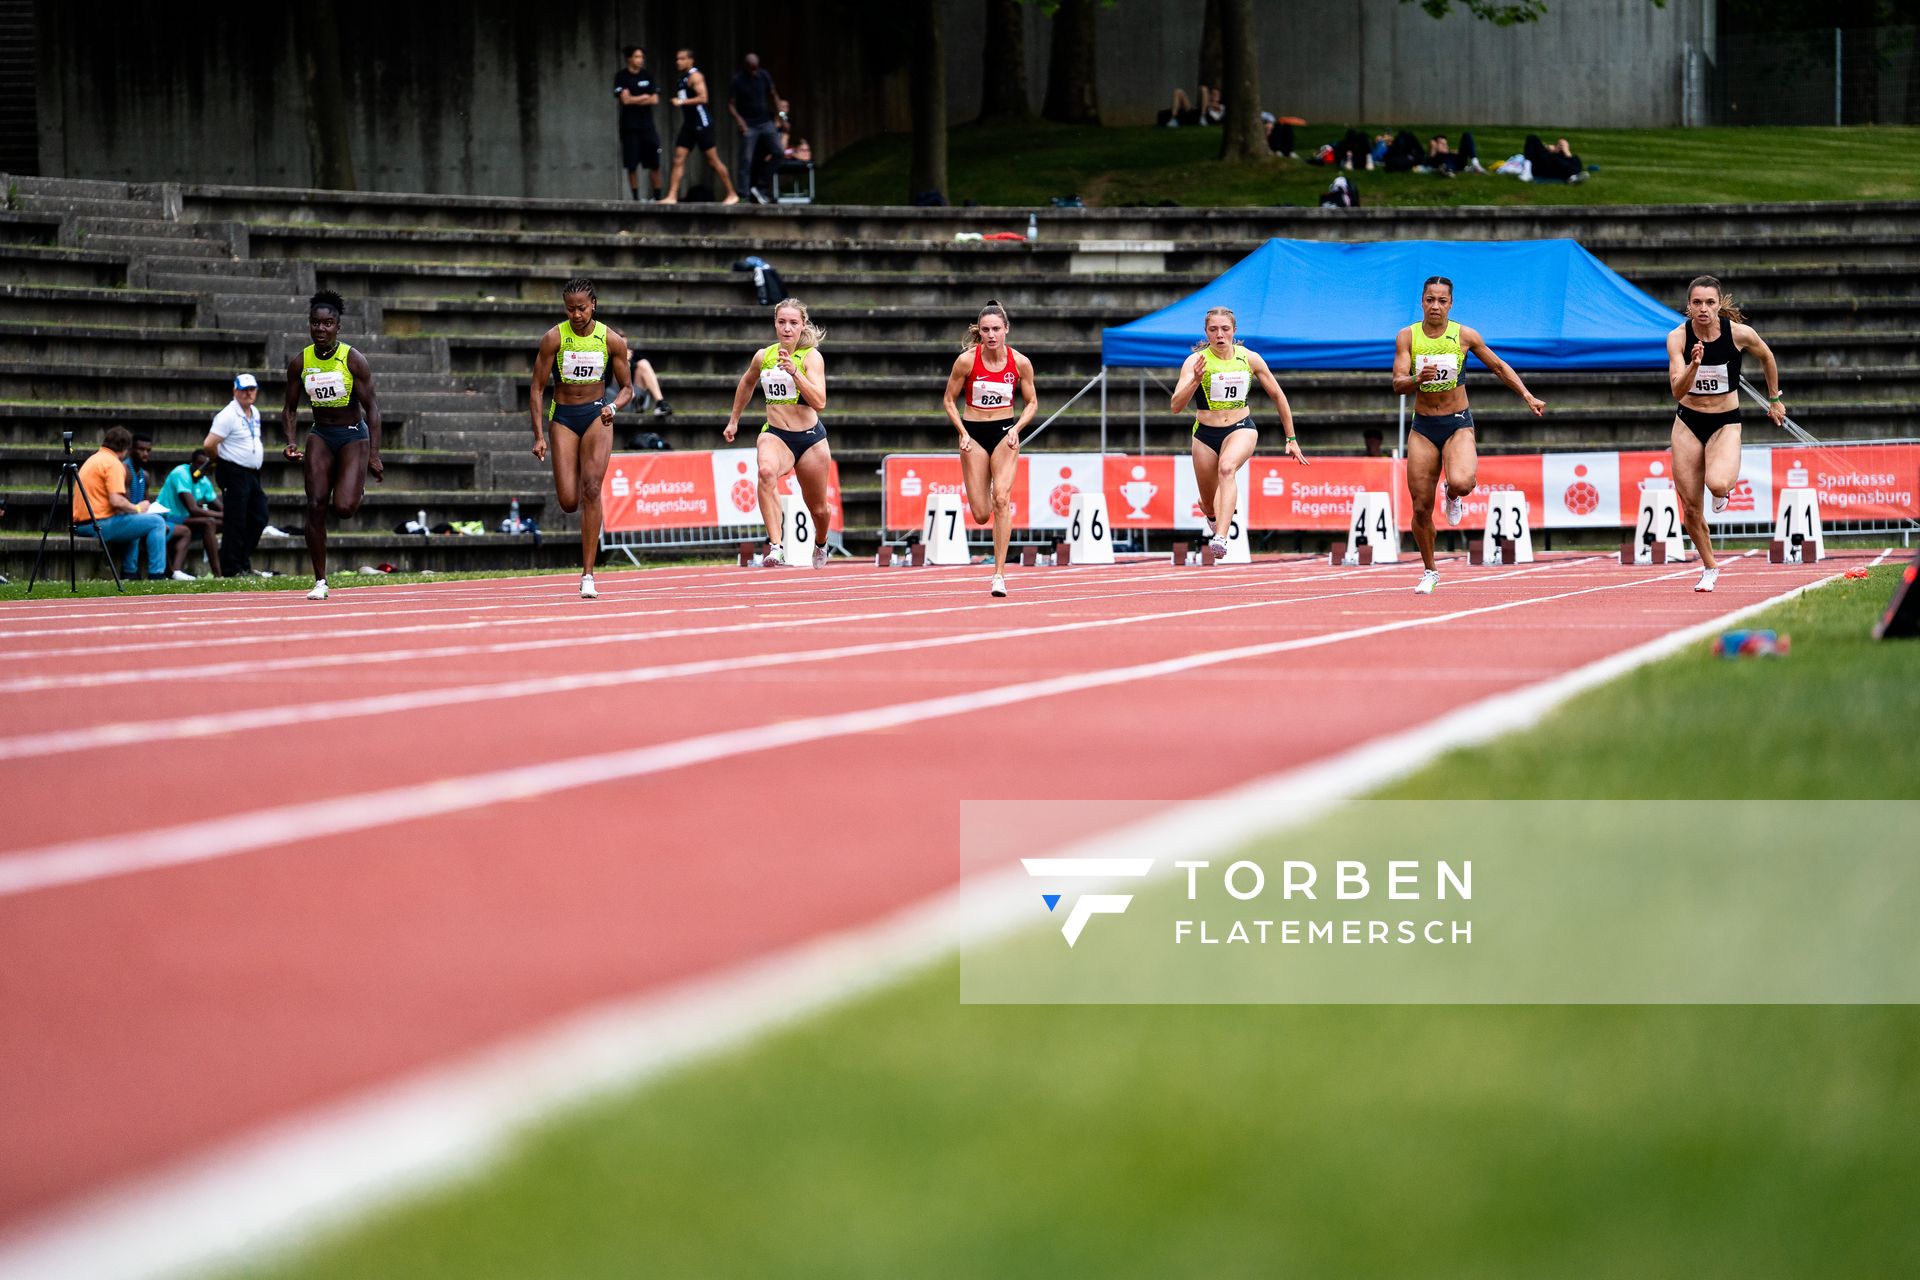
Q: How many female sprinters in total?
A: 7